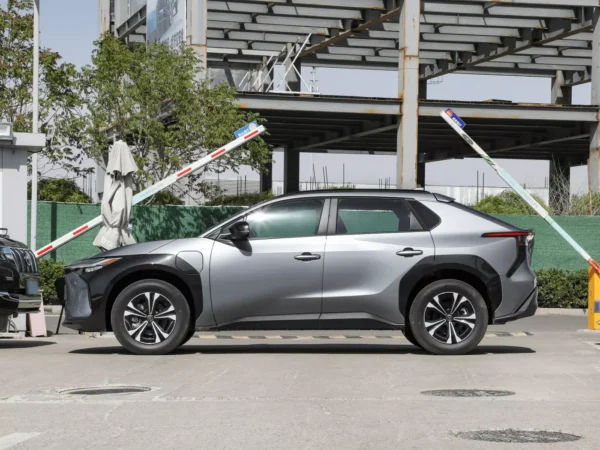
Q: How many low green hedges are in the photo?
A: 2